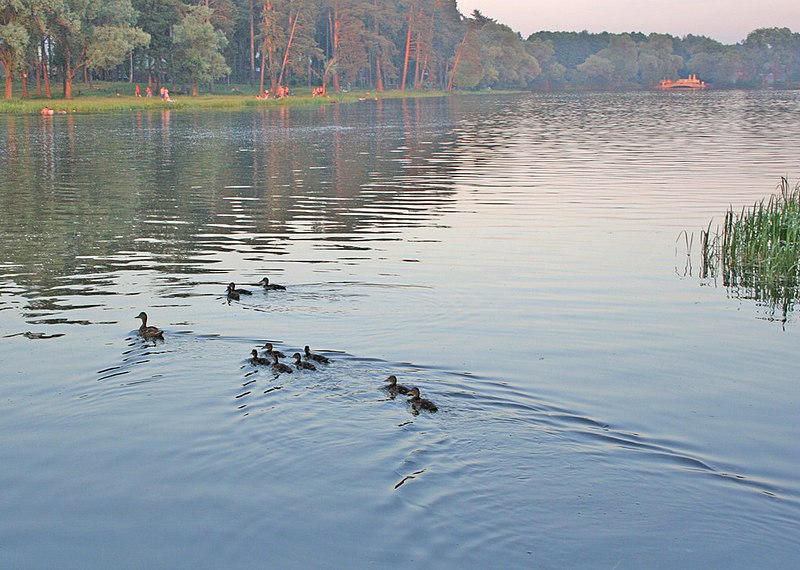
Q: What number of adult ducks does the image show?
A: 1